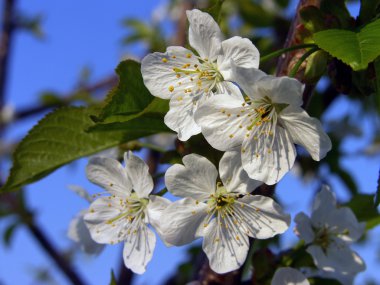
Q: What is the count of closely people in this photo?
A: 0